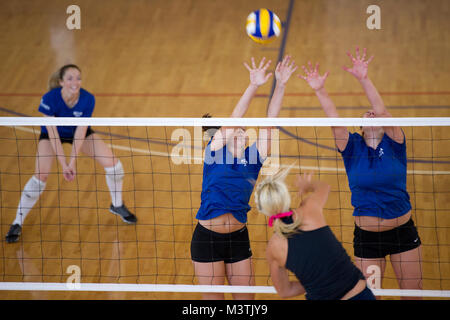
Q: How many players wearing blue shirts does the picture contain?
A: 3